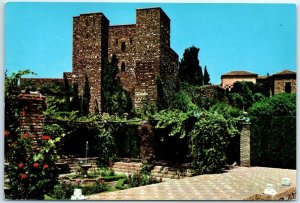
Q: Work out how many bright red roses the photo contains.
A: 7